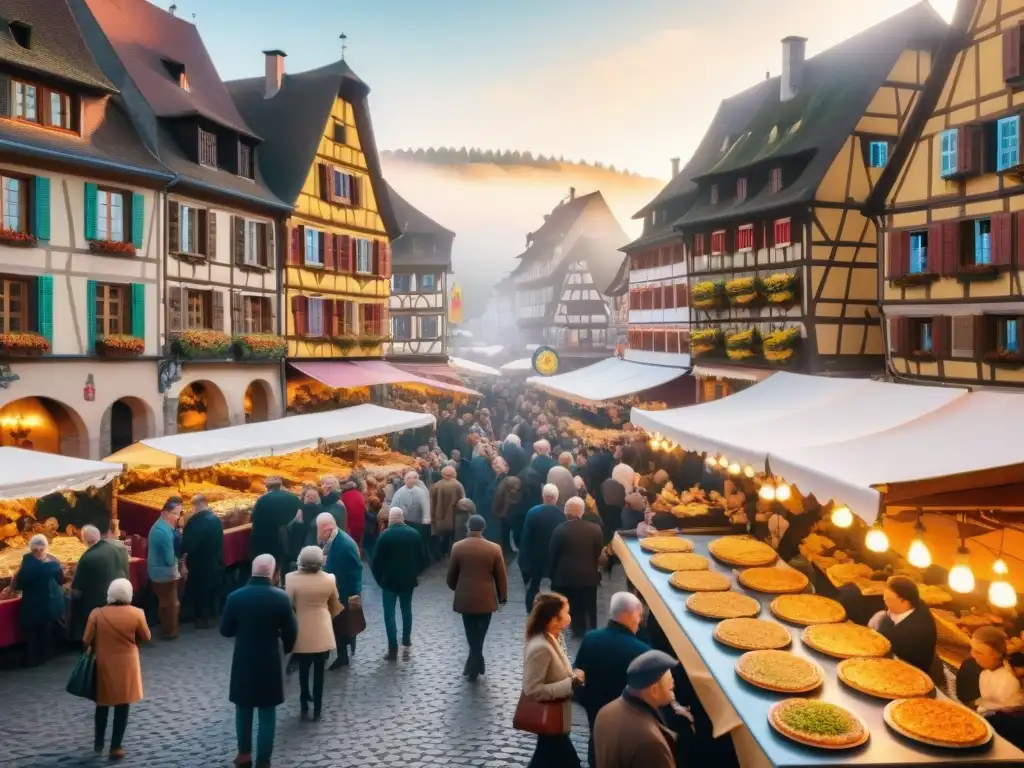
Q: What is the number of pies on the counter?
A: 13